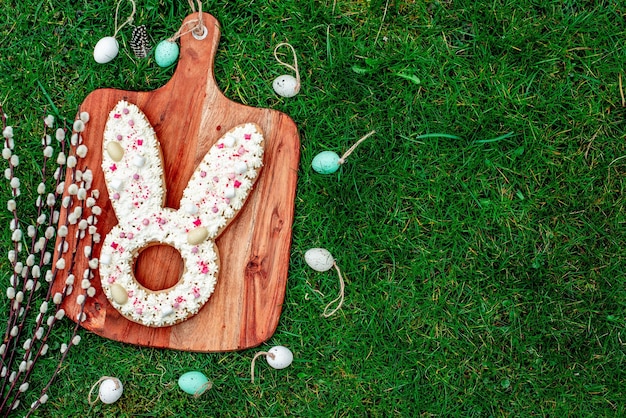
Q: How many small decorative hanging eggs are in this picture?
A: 8